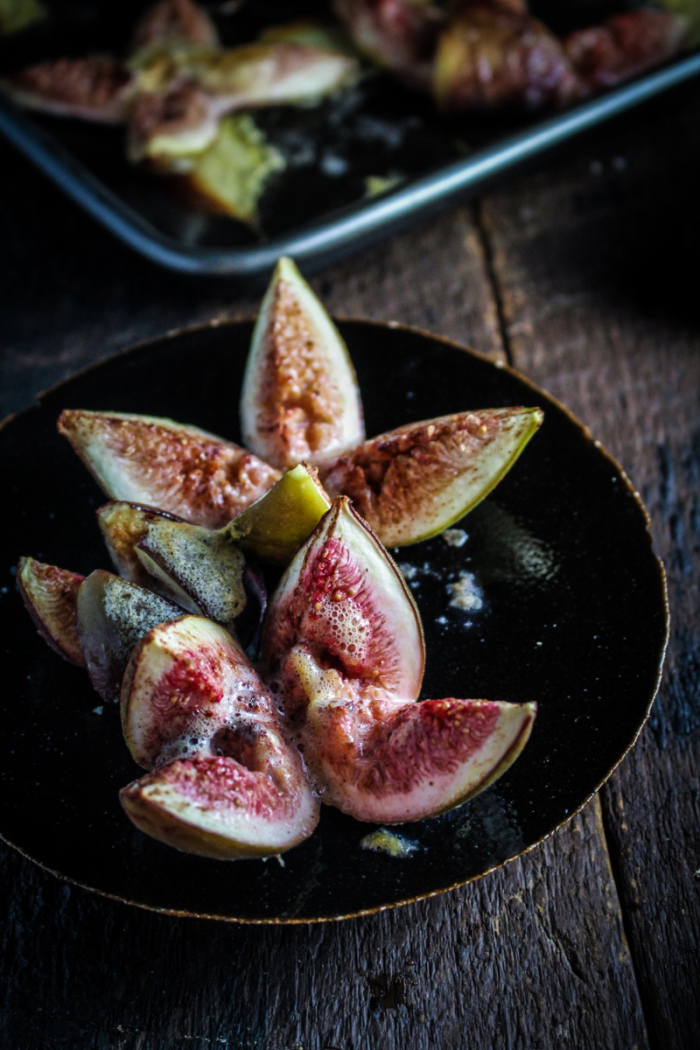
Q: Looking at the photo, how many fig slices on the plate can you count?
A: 12